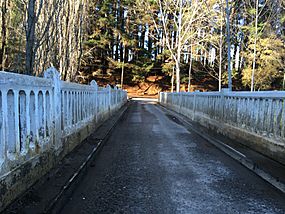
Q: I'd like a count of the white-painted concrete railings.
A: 2